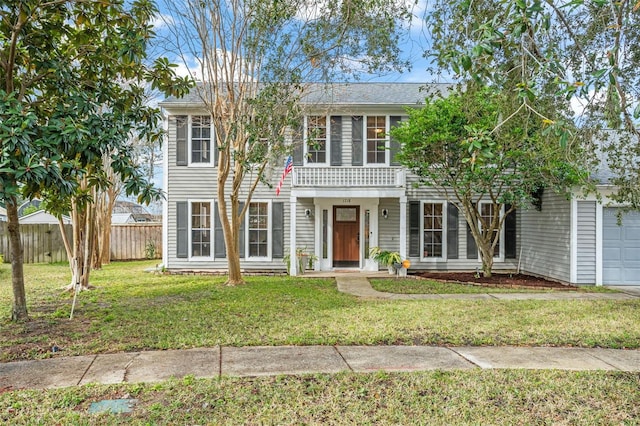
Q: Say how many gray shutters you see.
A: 14